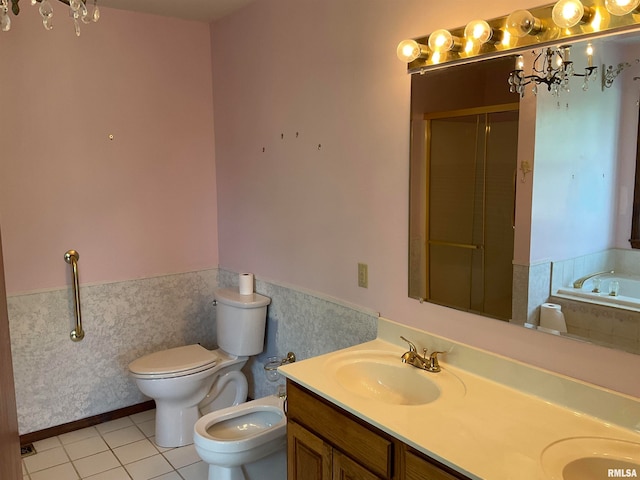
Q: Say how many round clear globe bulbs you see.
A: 6